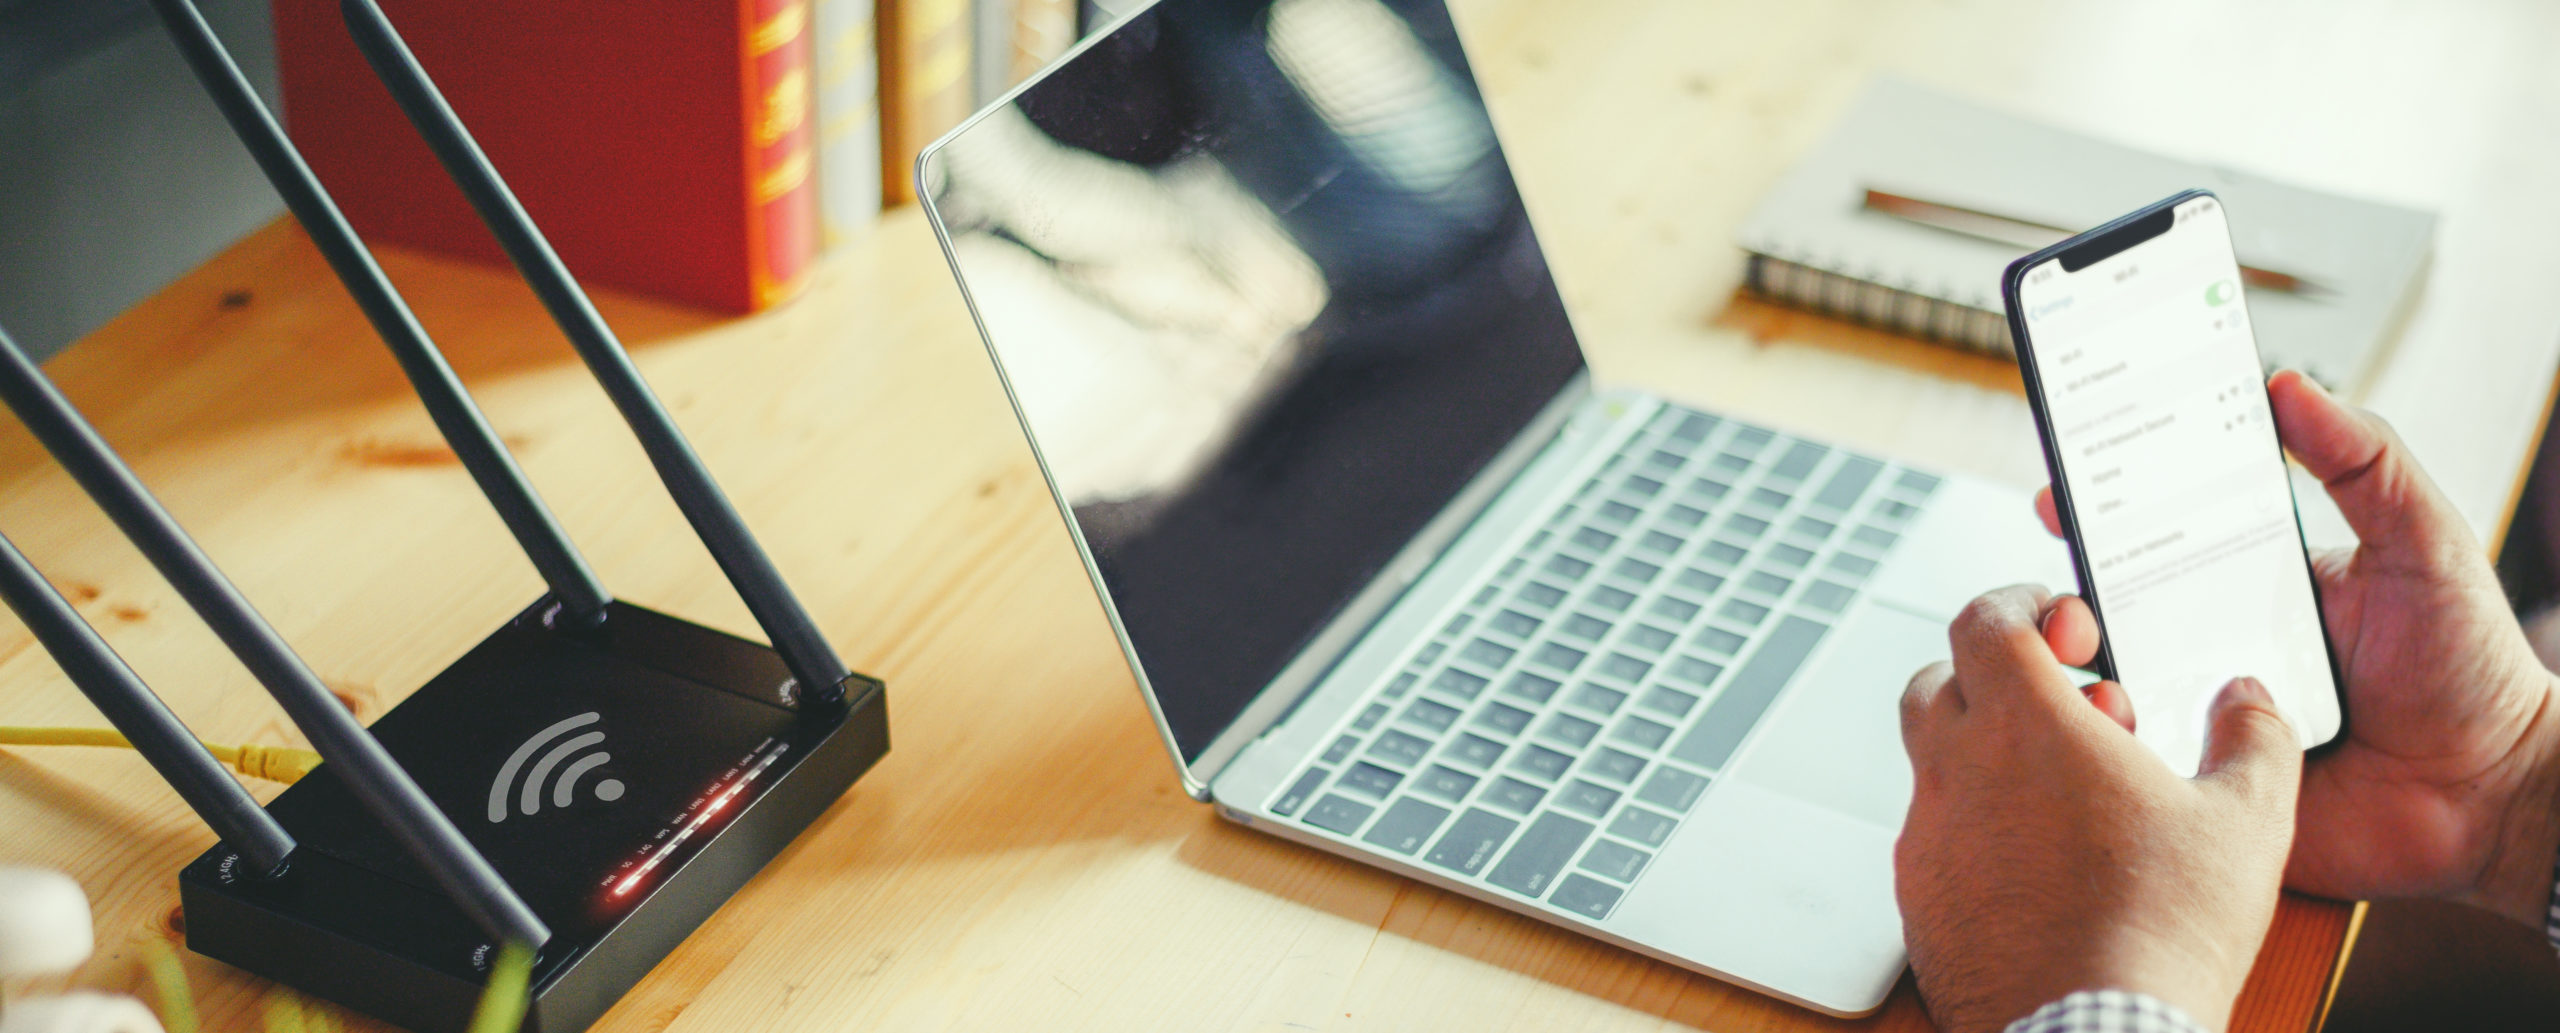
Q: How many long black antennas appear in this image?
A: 4